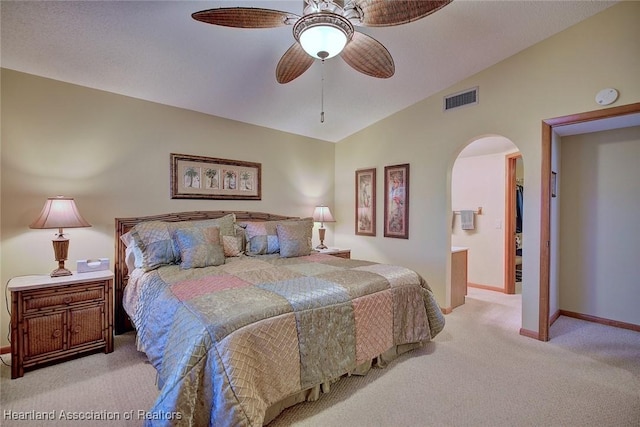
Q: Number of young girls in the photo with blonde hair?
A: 0